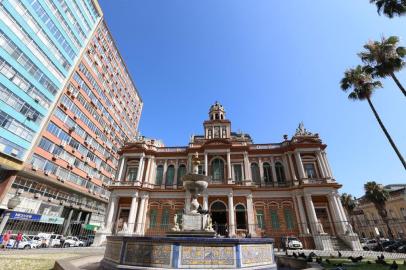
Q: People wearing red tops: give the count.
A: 2